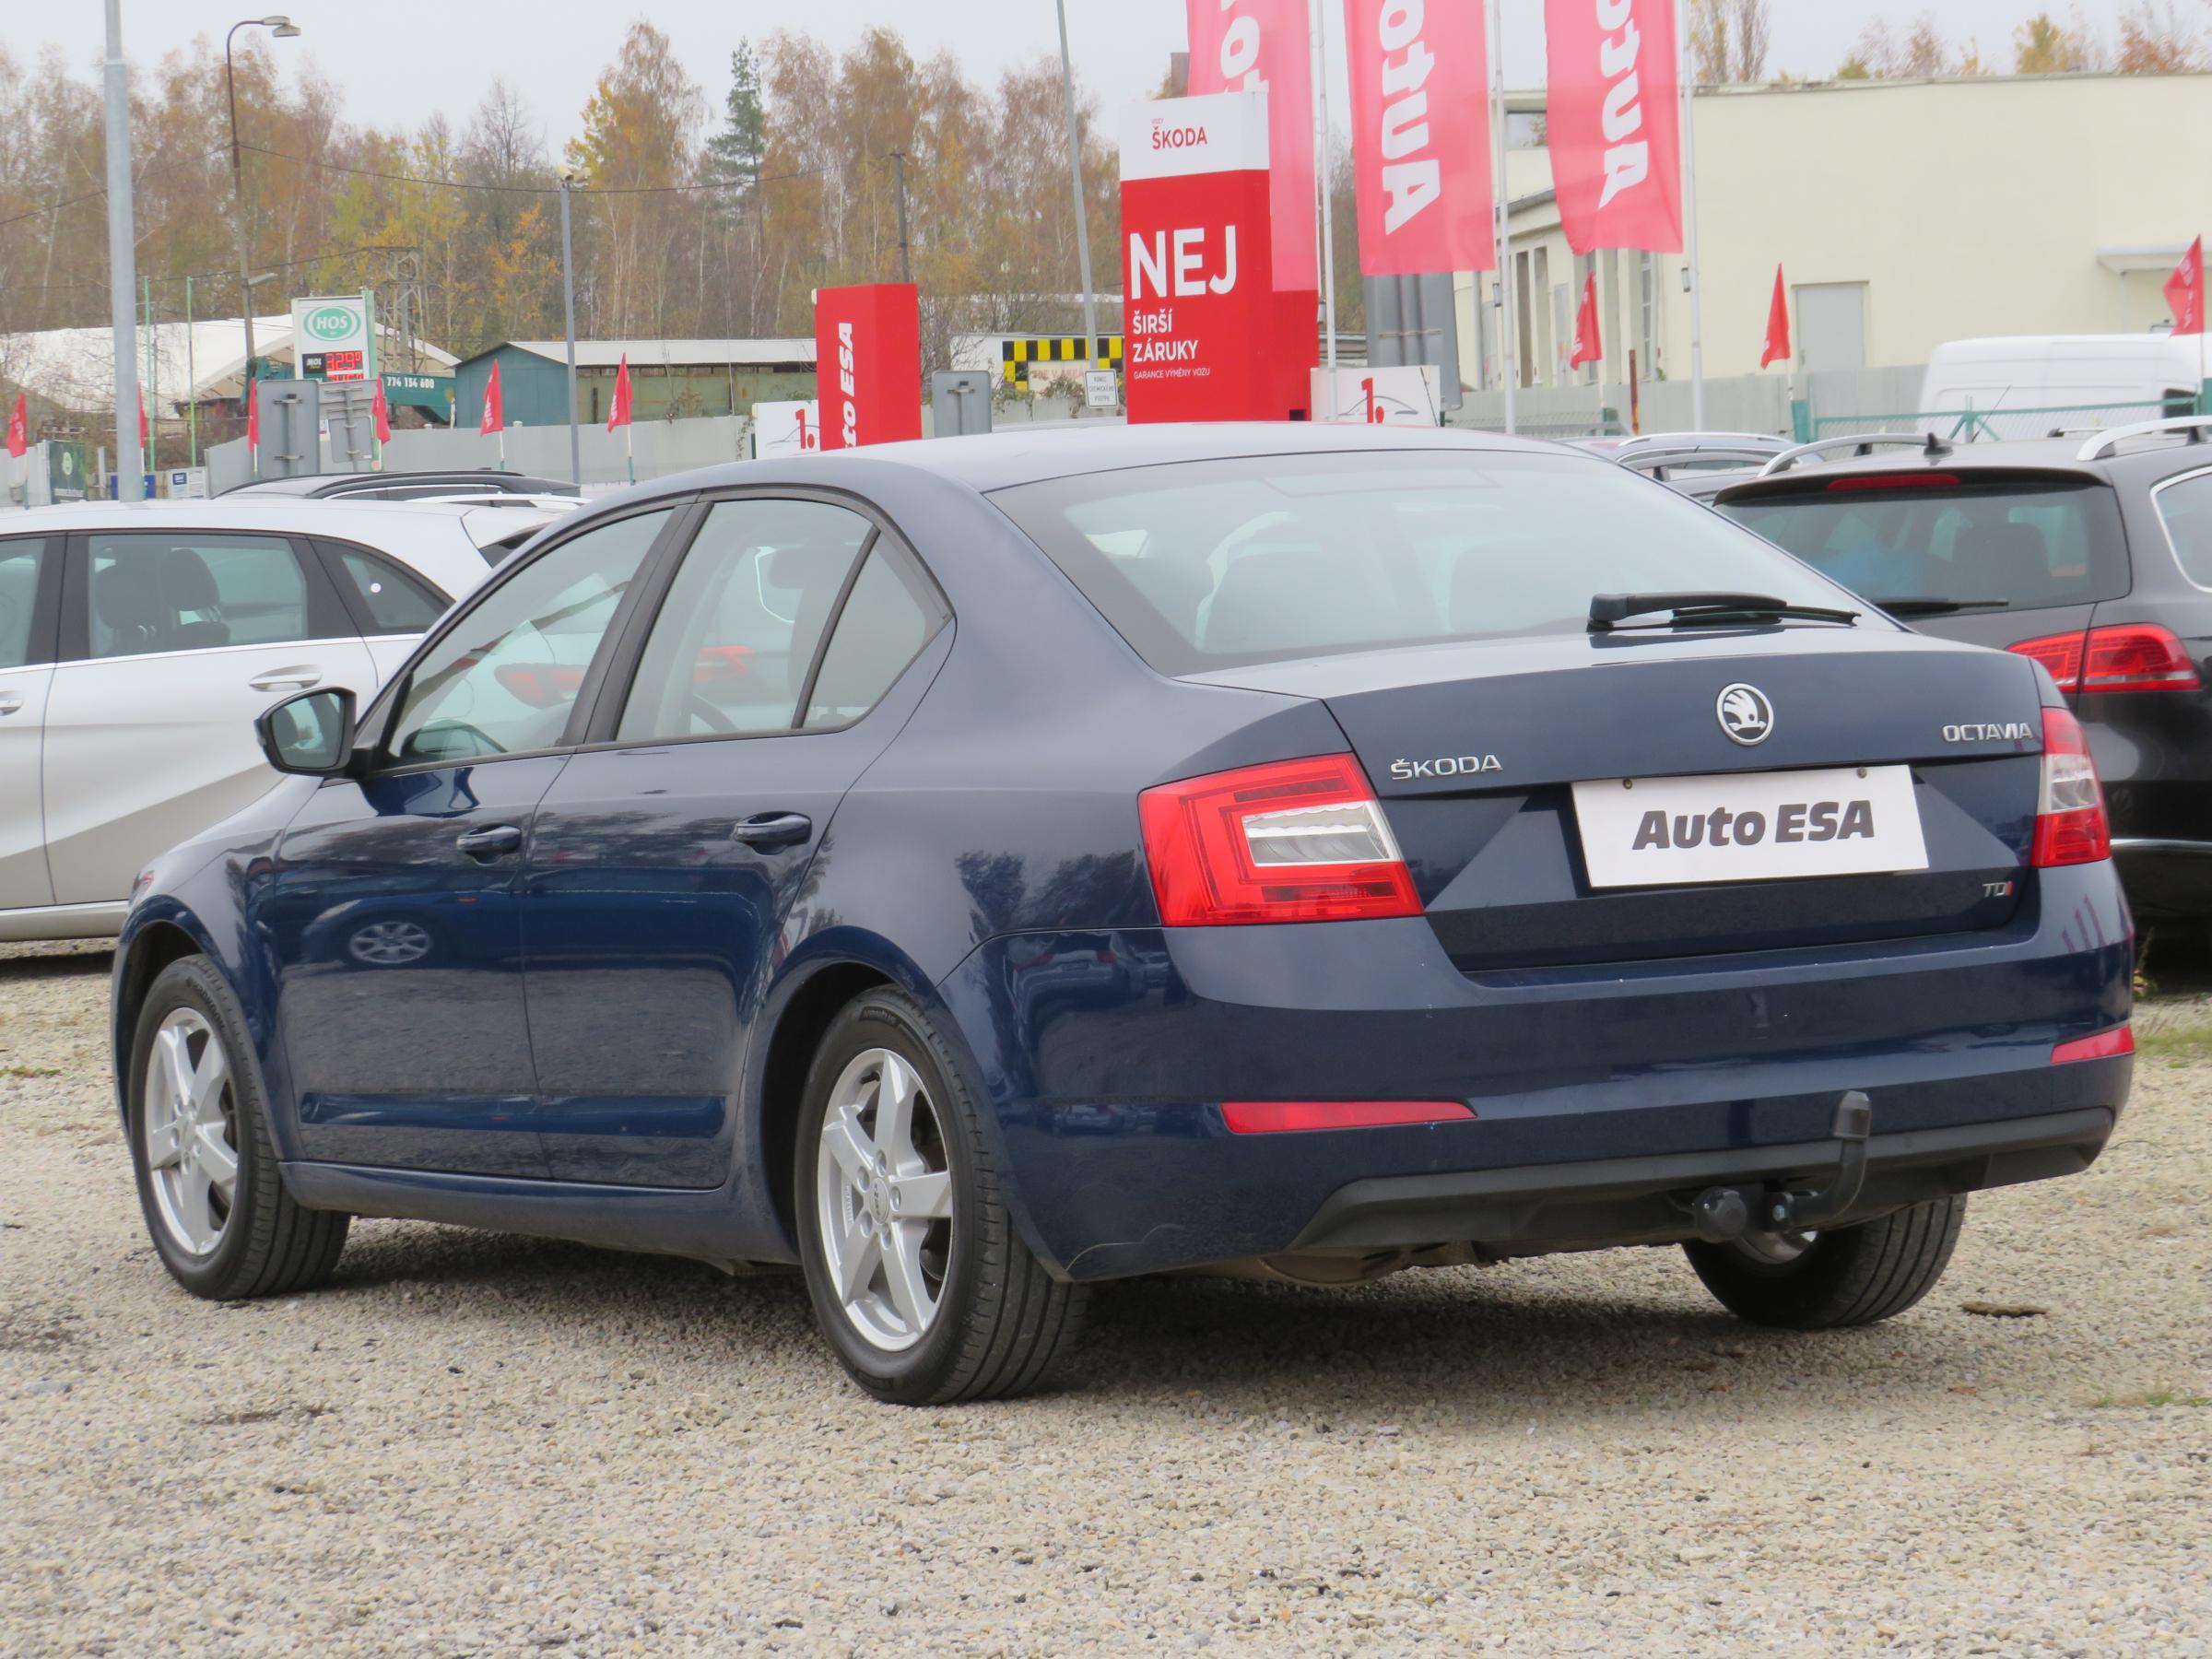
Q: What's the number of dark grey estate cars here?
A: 1